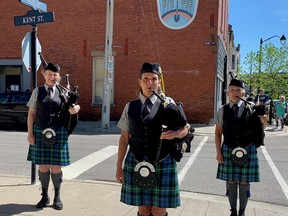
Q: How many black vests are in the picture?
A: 3